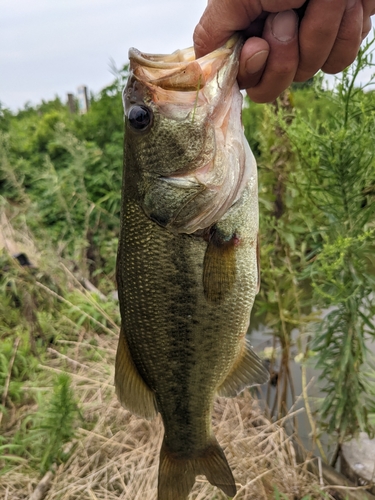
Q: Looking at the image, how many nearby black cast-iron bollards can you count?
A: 0